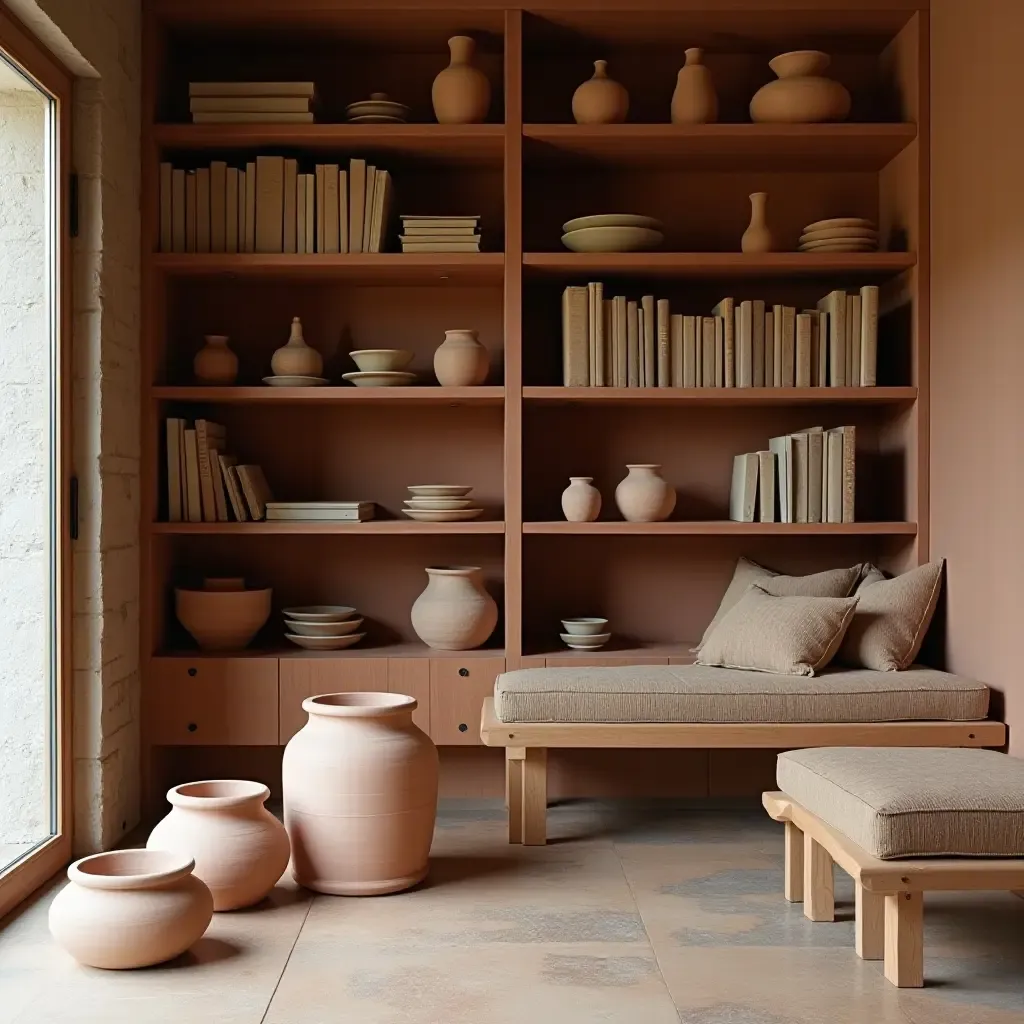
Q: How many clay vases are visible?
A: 14